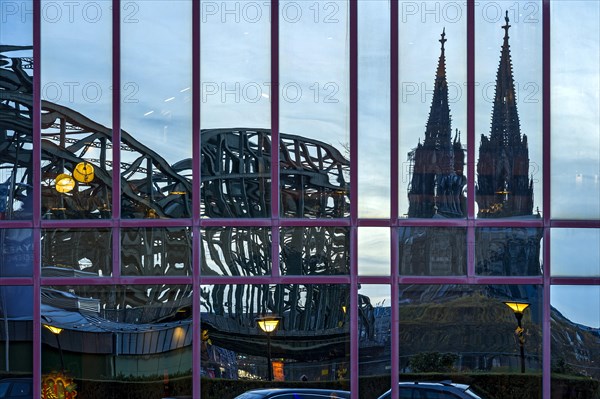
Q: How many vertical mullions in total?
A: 8